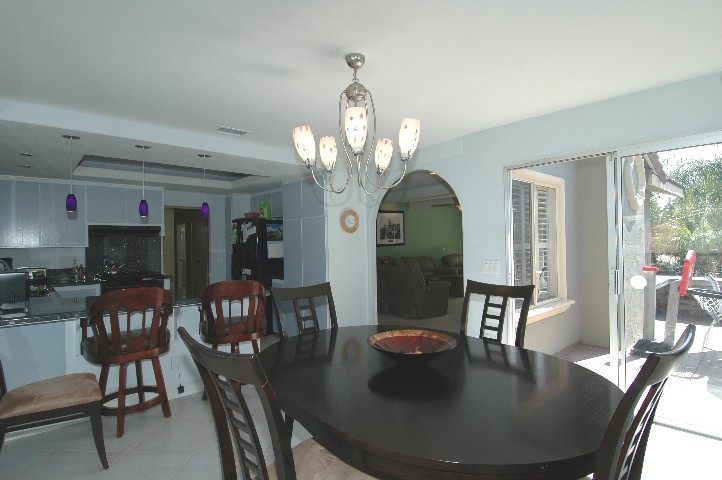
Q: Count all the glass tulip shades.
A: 5